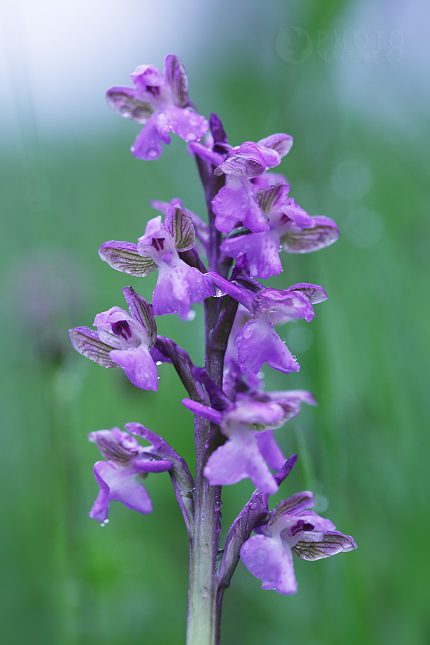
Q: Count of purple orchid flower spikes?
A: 1